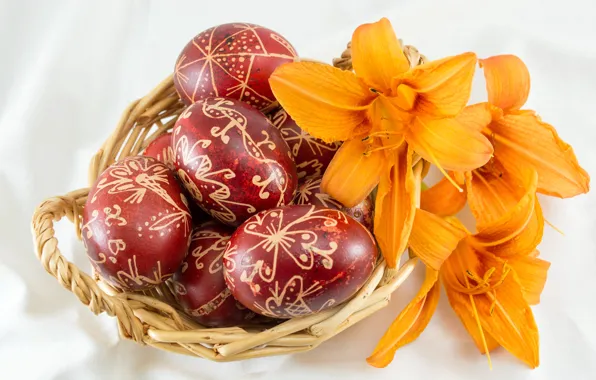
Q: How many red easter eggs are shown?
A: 8